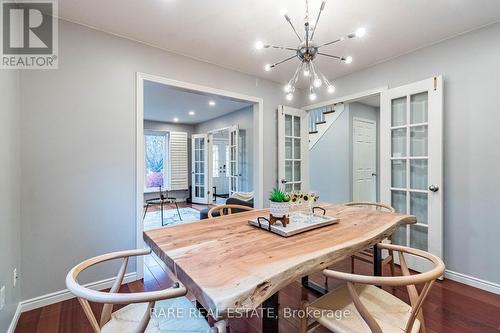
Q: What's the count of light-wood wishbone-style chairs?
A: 4